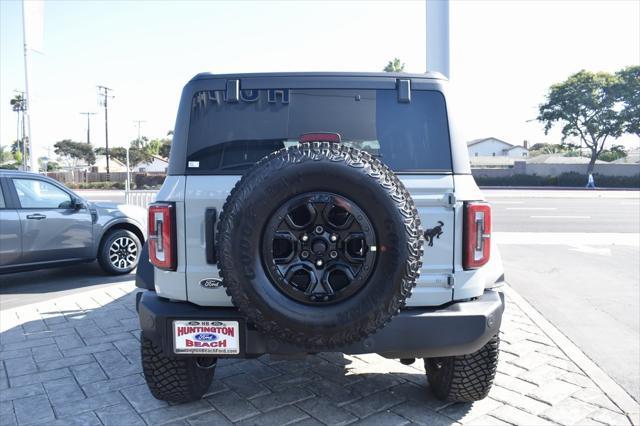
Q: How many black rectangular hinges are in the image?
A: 2